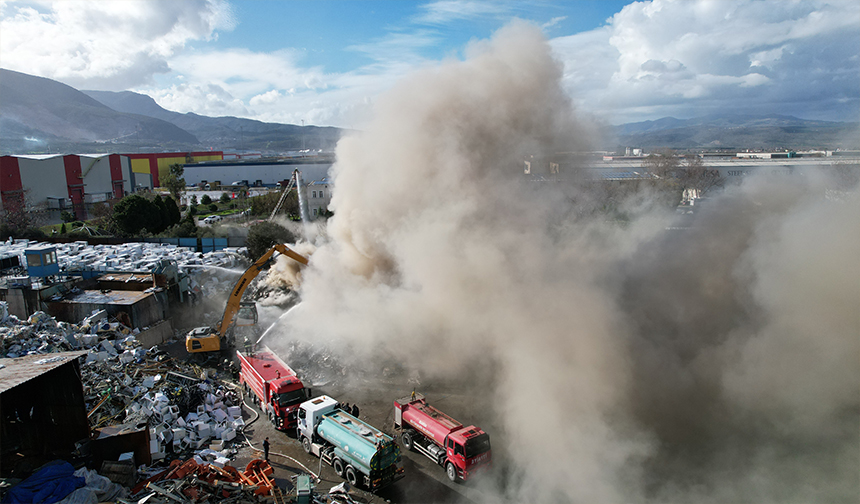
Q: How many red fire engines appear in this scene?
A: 2